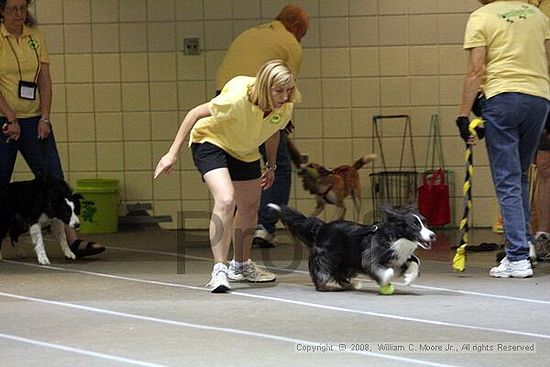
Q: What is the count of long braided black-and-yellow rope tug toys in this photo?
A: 1